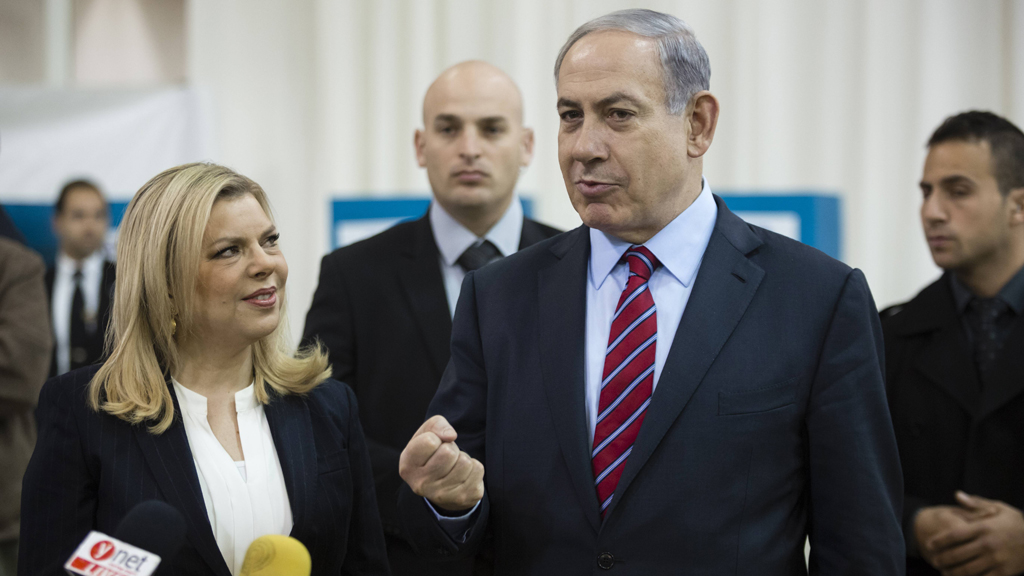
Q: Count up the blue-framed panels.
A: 2